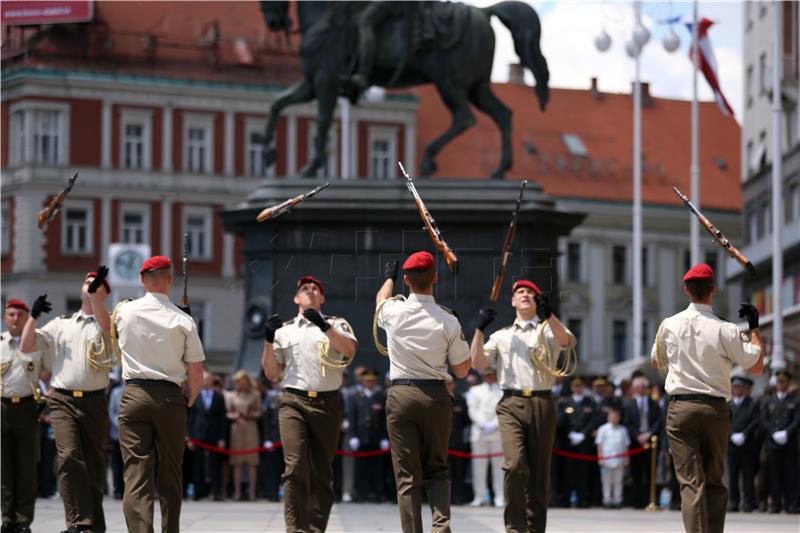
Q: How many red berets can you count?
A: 7